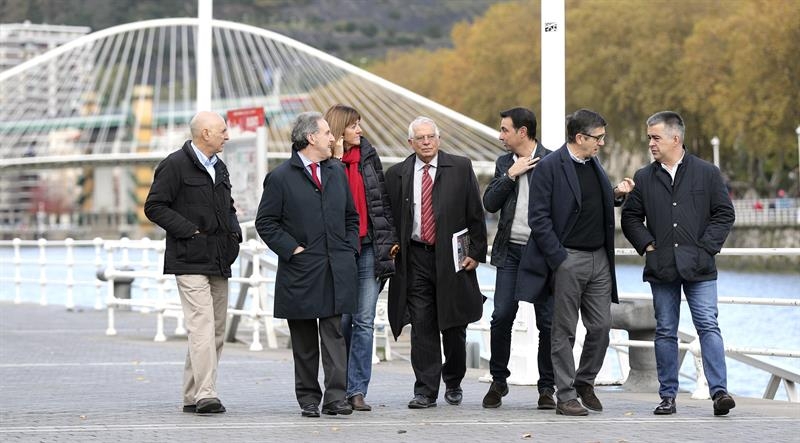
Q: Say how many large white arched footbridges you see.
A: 1